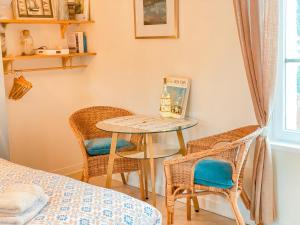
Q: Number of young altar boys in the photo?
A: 0